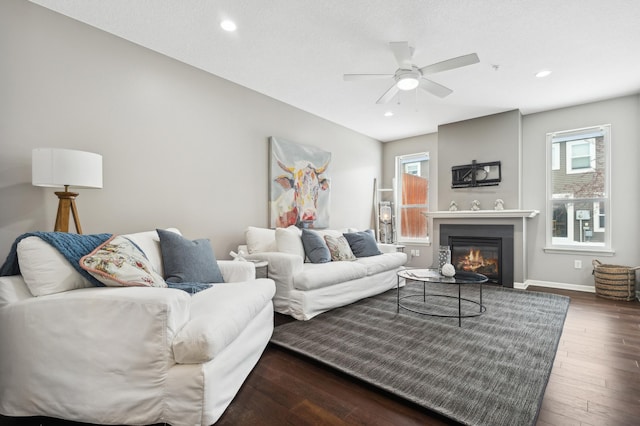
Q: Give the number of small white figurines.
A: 3